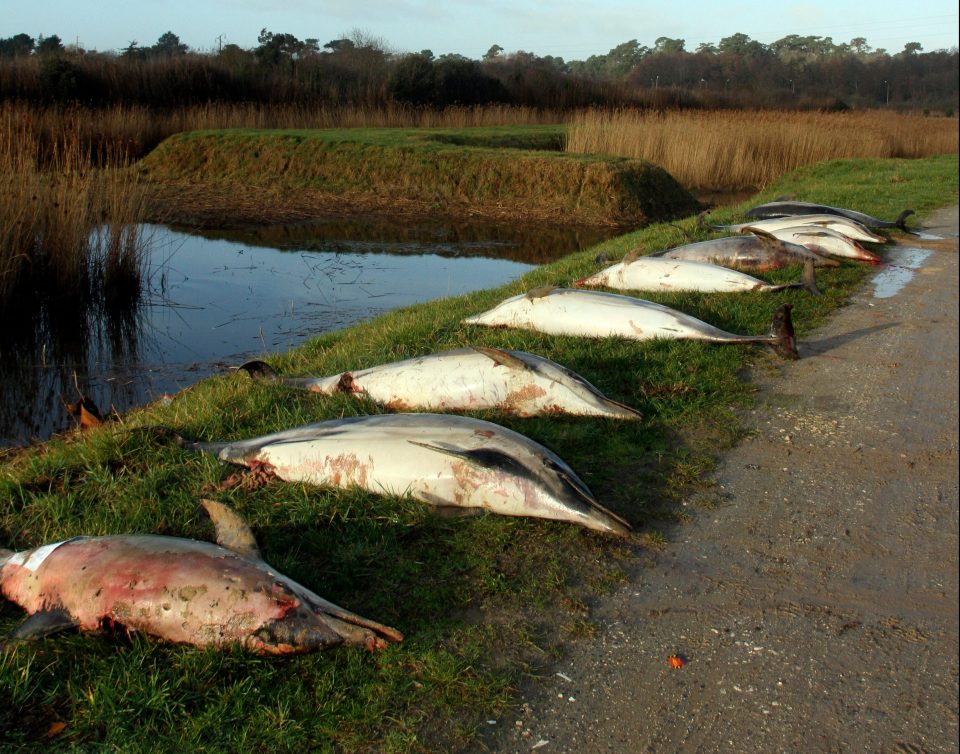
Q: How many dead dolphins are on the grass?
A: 9